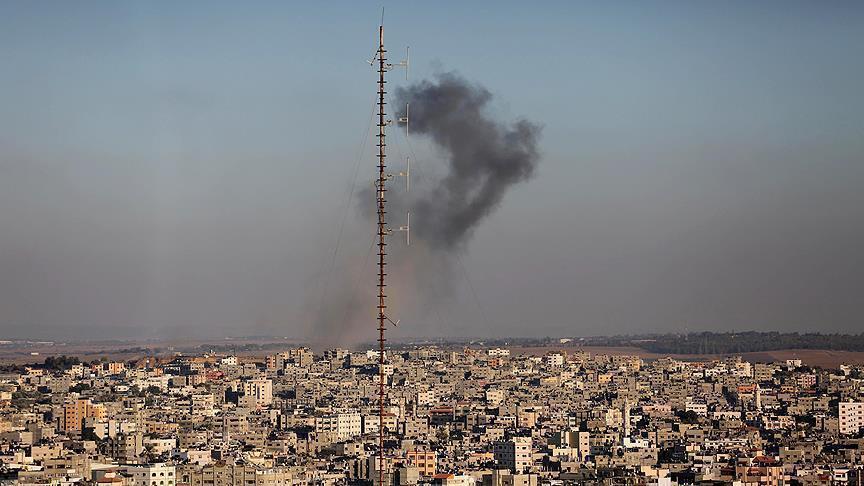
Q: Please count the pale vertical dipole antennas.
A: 4